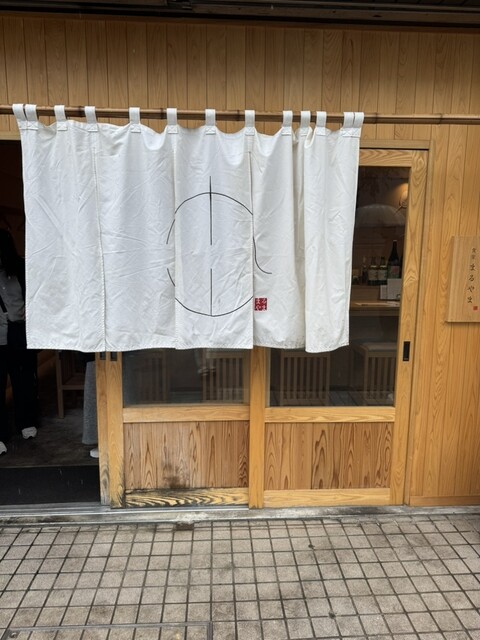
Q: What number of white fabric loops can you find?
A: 13